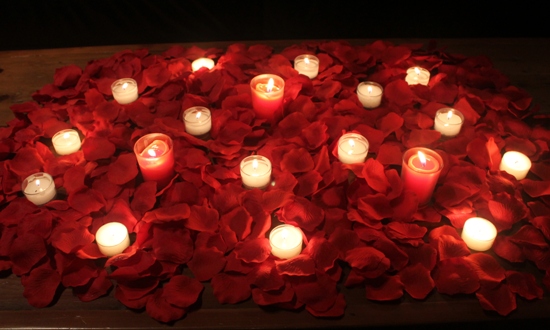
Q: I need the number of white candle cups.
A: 15